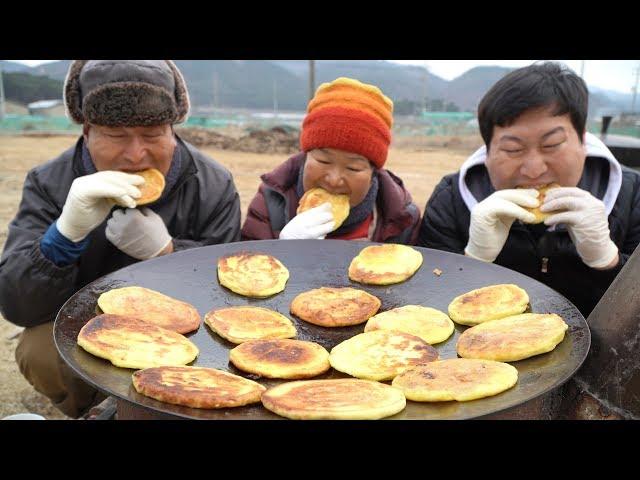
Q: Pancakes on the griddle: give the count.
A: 14